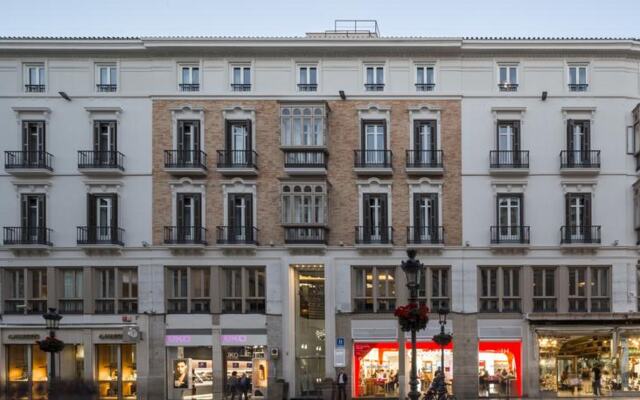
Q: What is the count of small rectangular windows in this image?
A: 9